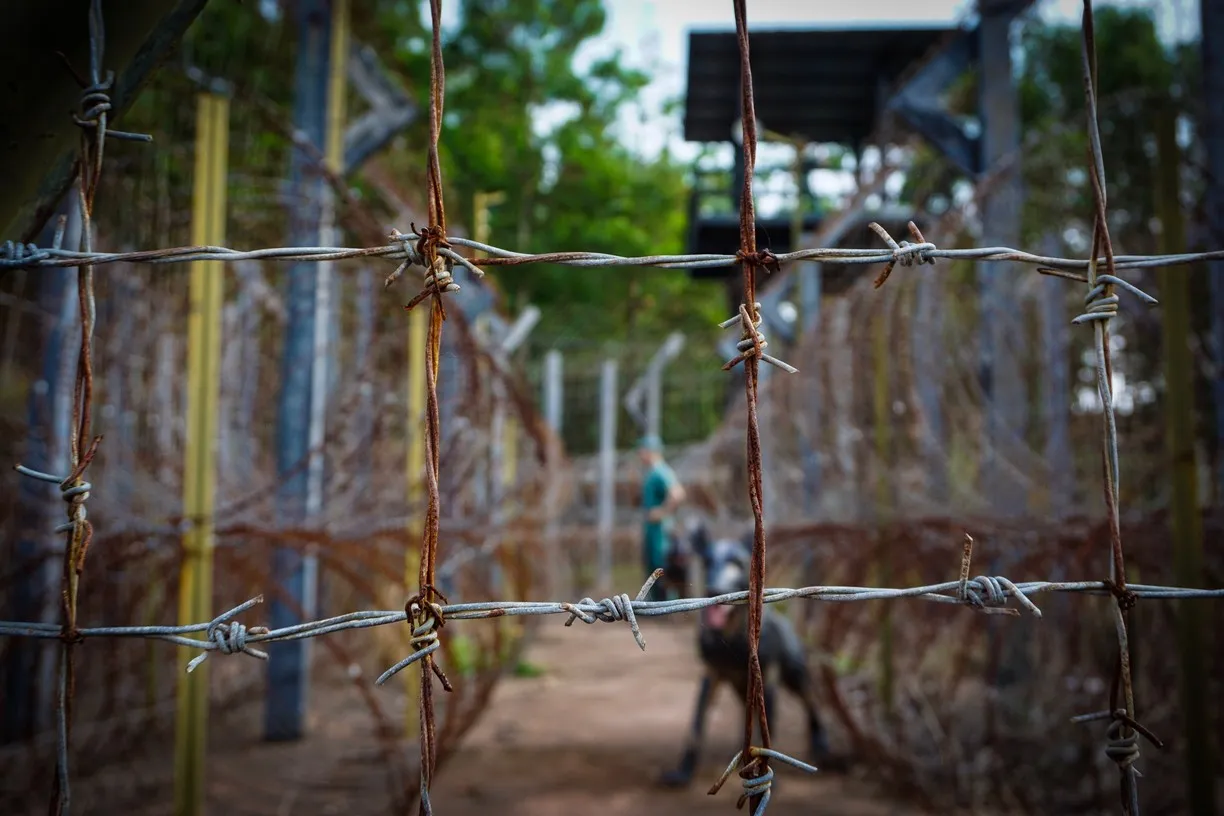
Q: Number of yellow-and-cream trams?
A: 0